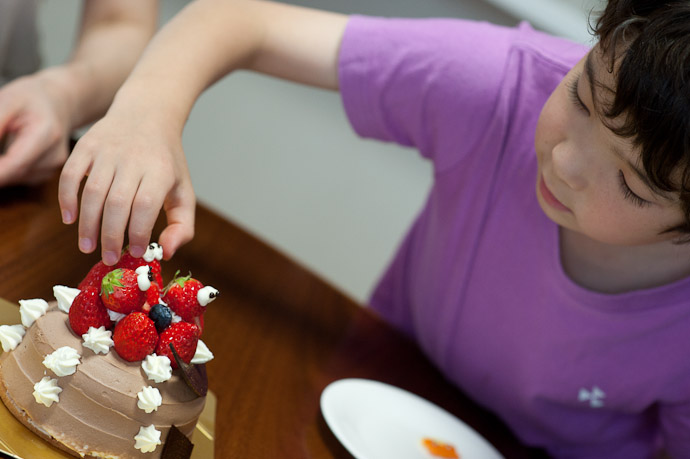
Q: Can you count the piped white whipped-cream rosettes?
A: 10